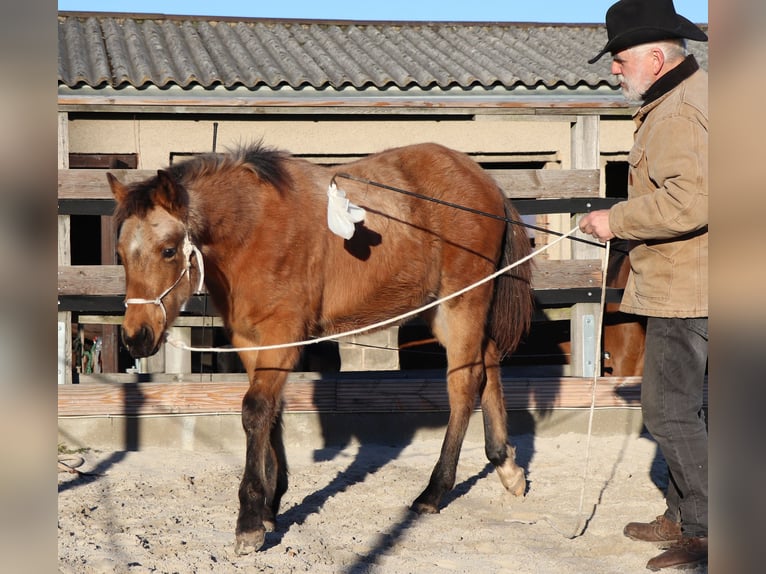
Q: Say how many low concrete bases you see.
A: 1